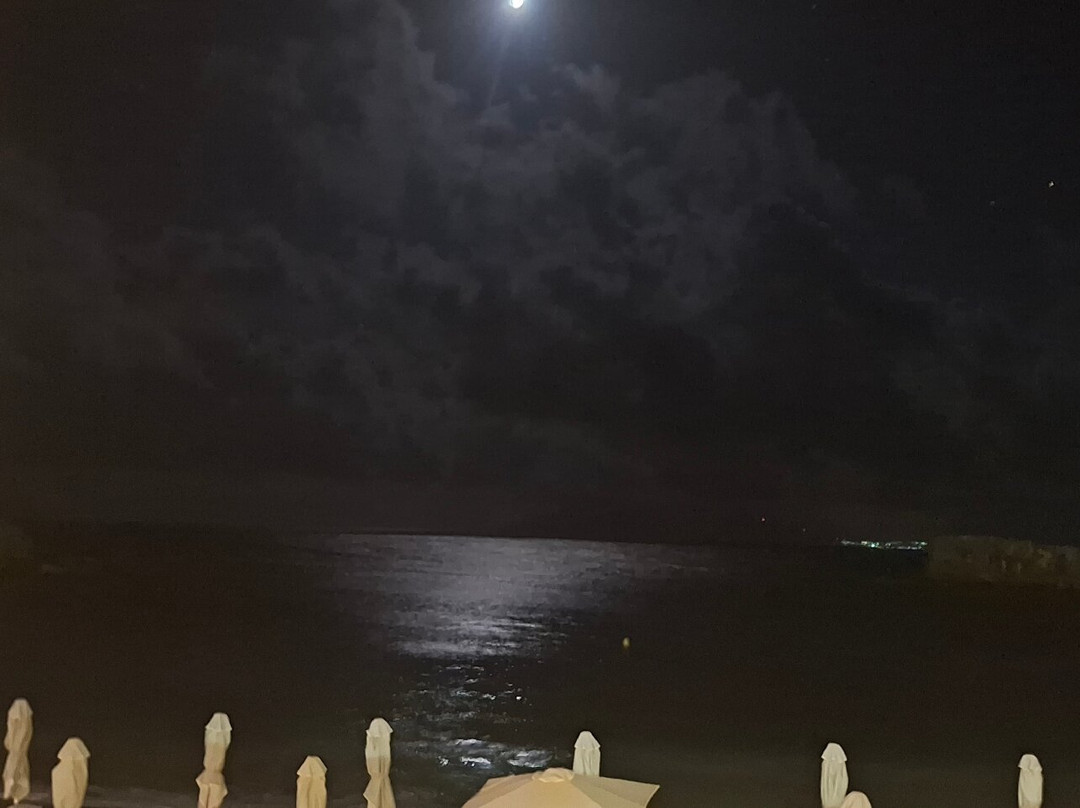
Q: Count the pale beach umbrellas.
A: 10